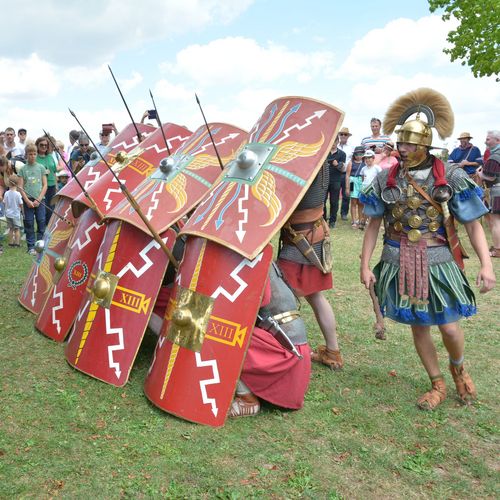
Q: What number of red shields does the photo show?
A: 8